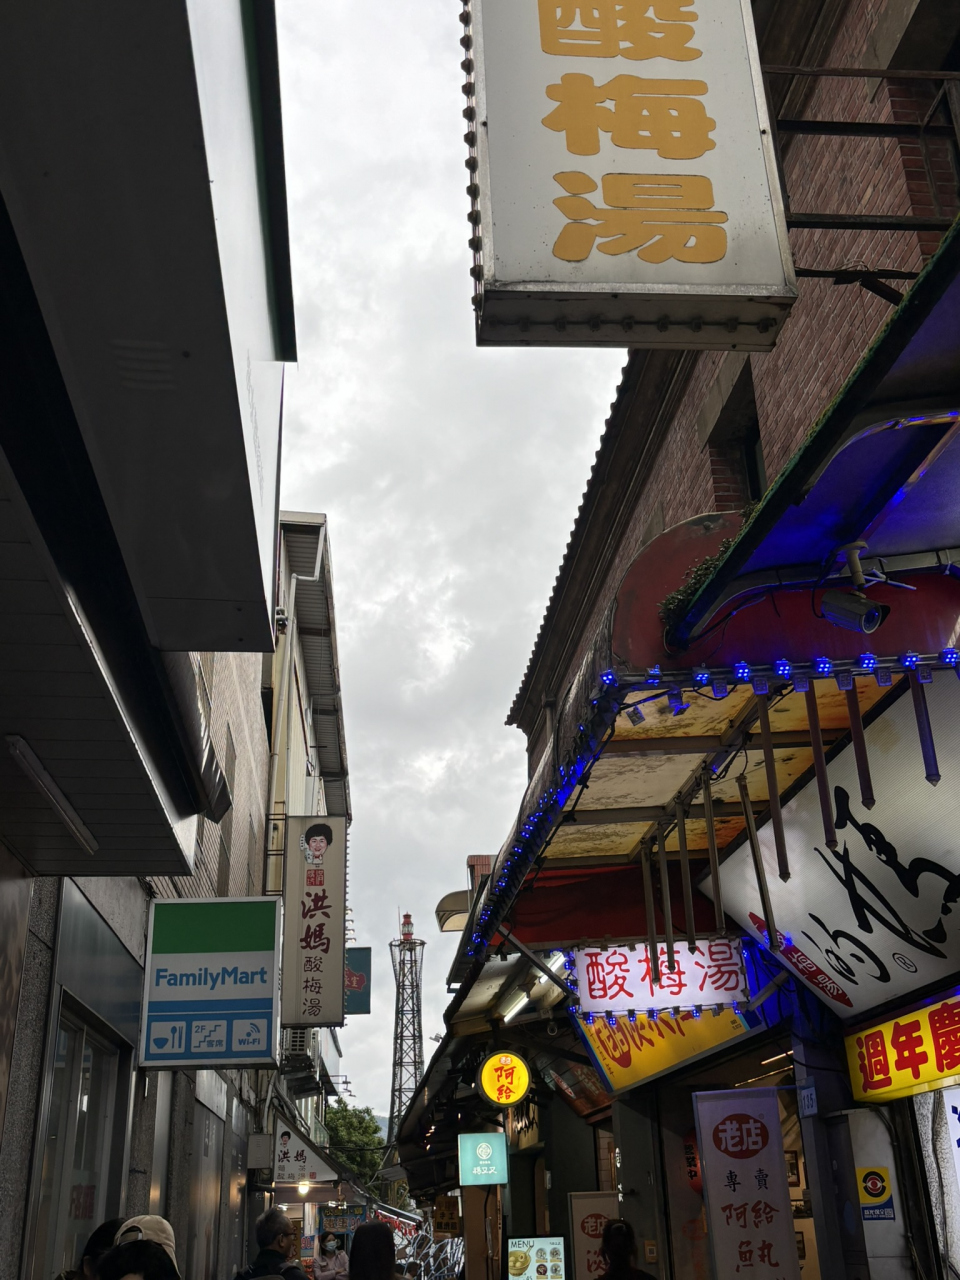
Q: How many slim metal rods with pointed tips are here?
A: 9